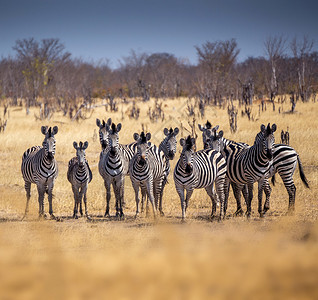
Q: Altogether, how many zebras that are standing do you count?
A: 10